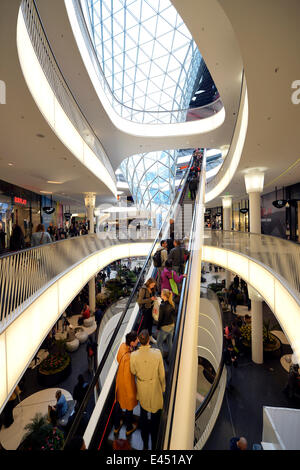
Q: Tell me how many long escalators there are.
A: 1